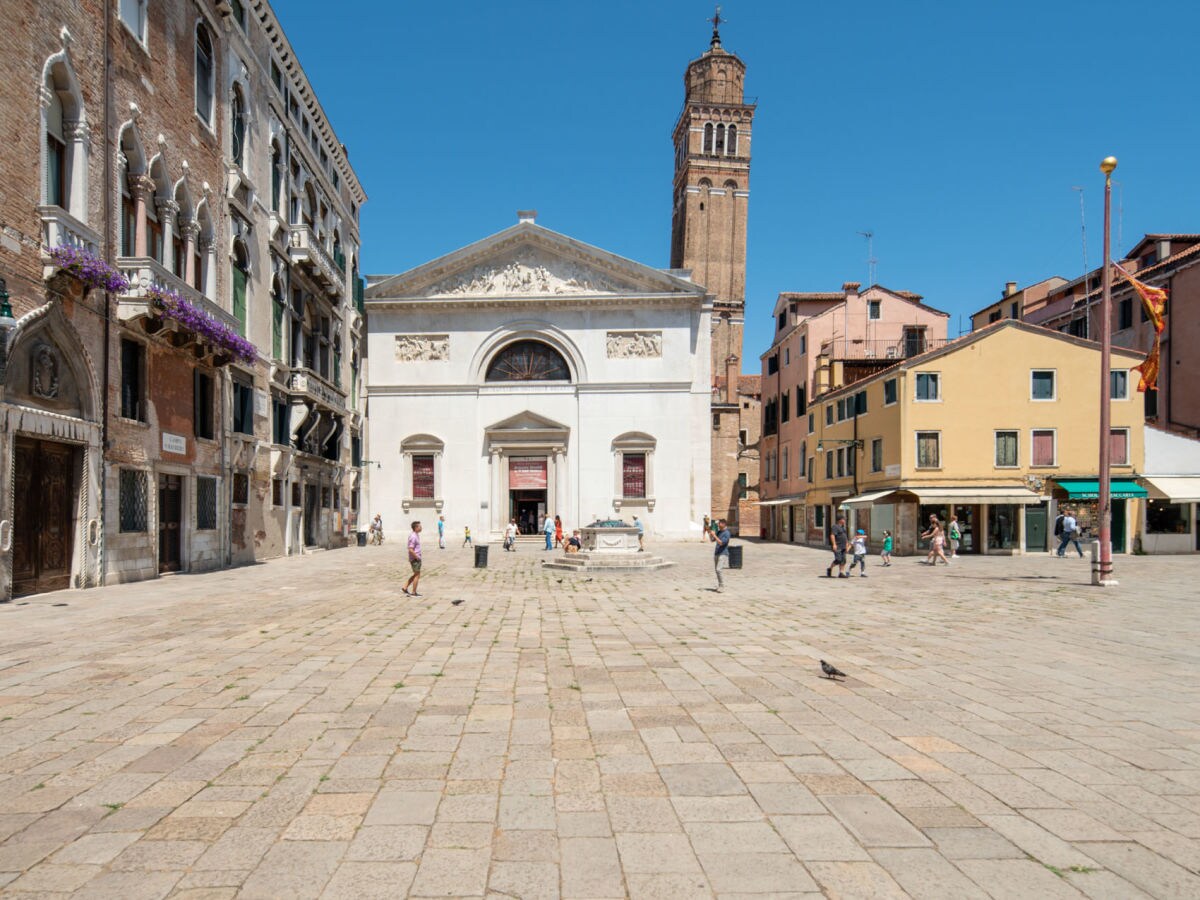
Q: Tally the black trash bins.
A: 3